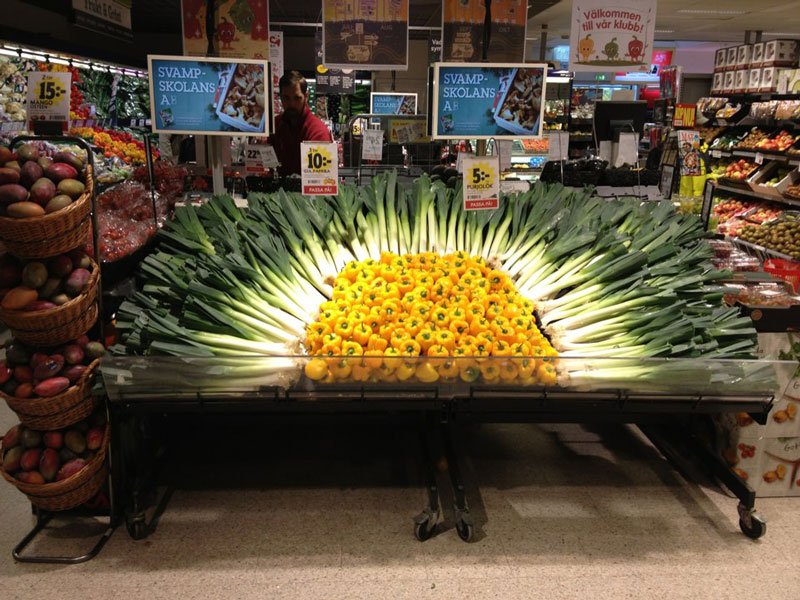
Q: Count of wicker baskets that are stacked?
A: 4